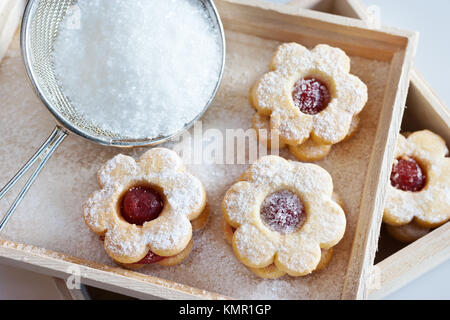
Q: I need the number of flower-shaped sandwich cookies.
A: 4